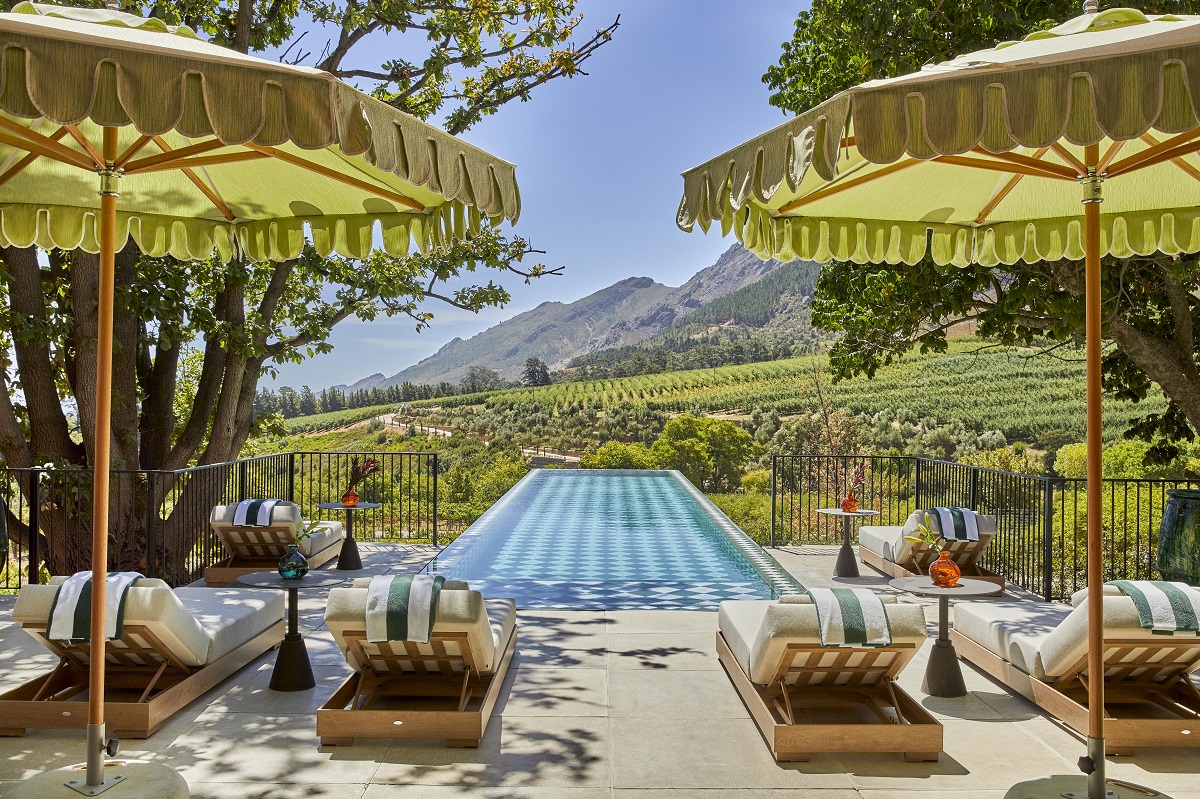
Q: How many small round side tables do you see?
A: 4